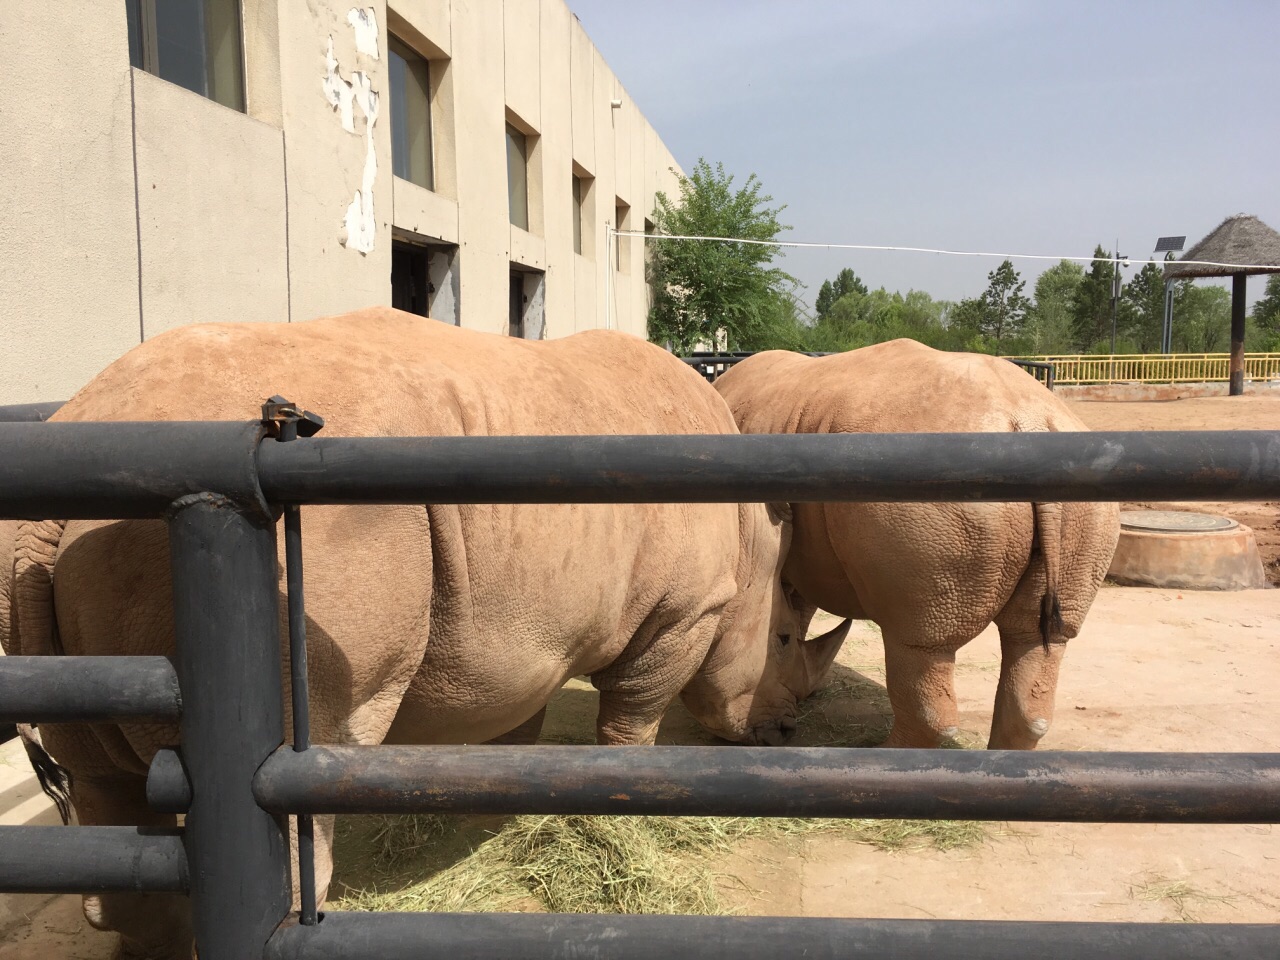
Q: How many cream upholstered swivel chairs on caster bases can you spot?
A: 0